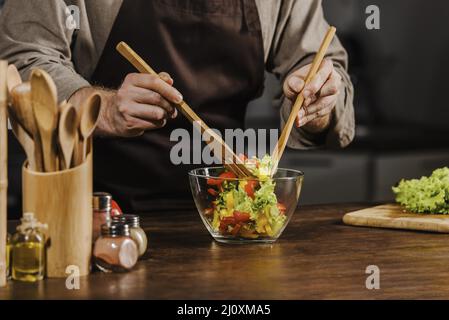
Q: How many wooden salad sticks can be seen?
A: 2